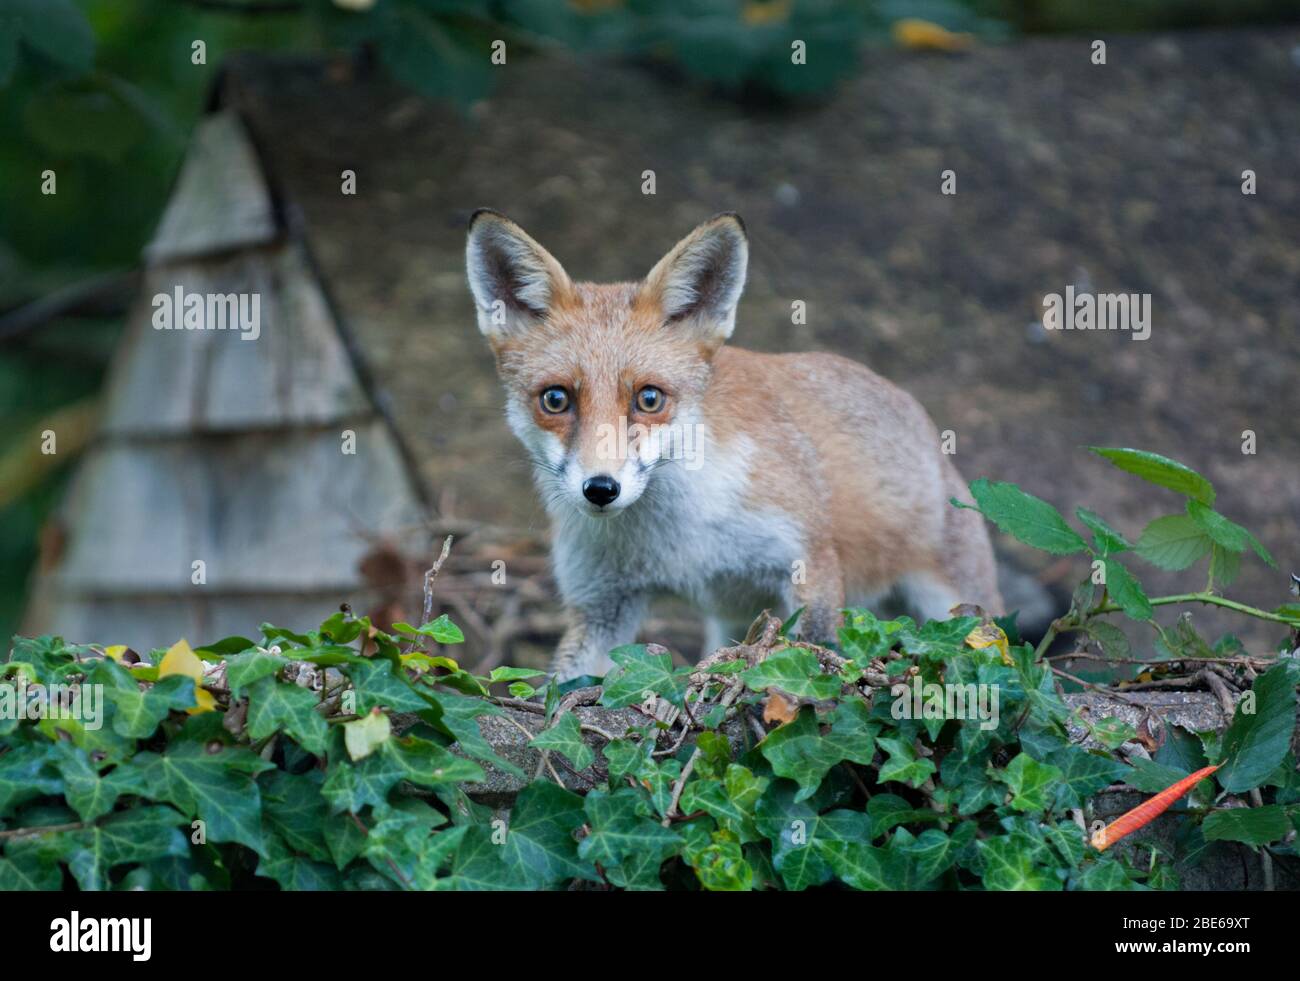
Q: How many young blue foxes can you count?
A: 0